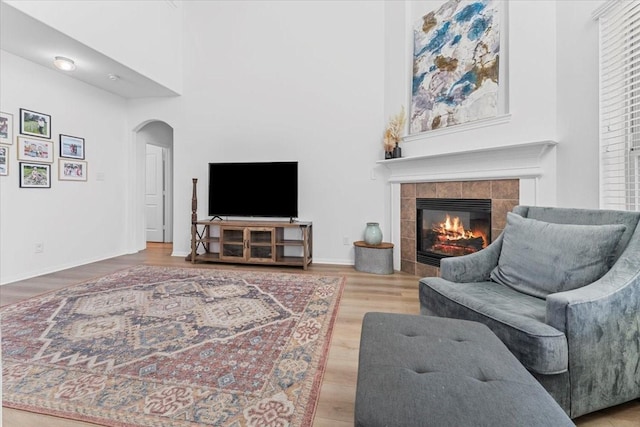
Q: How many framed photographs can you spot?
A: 7